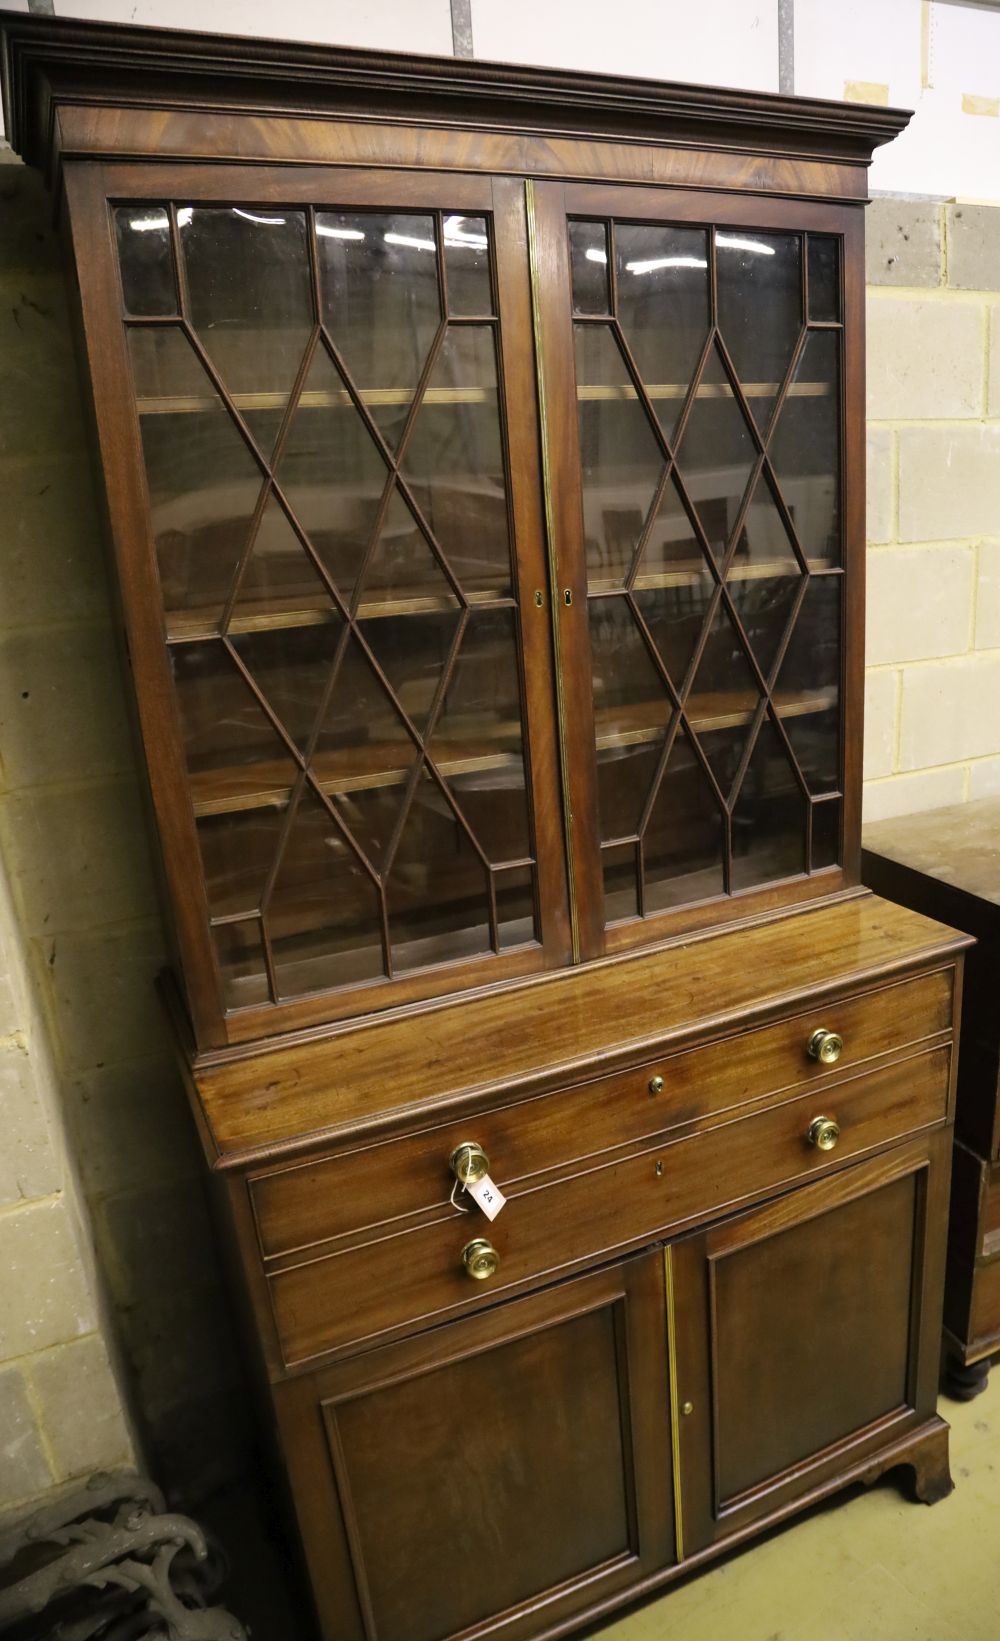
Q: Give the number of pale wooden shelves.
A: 3